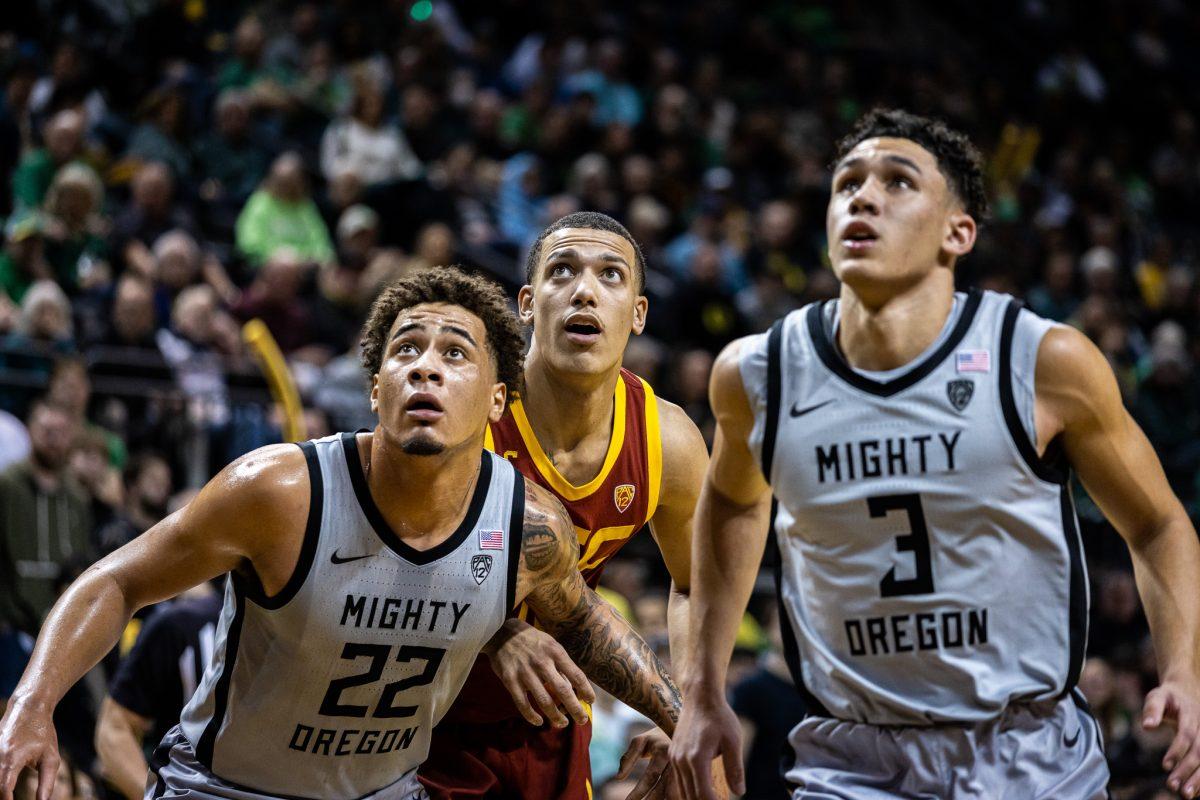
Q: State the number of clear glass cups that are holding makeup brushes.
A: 0